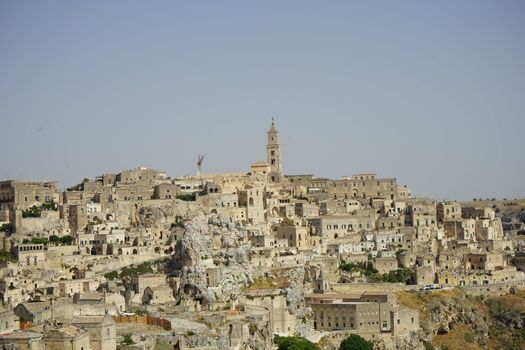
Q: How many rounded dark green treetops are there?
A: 2